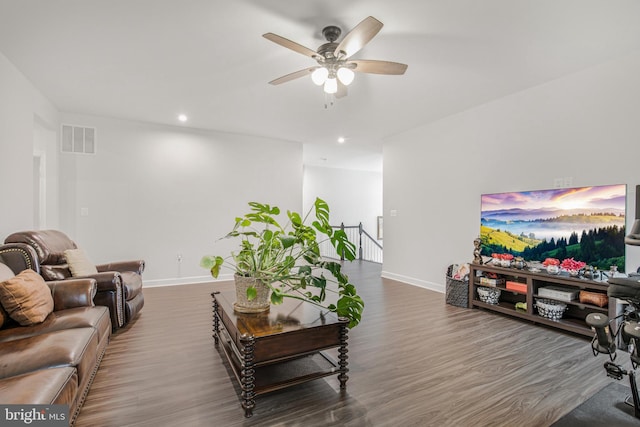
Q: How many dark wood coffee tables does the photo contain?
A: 1